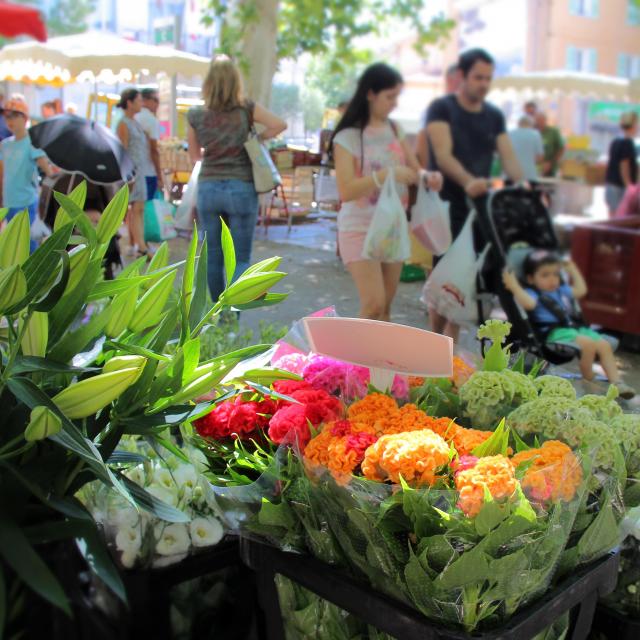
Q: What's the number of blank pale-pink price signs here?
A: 1